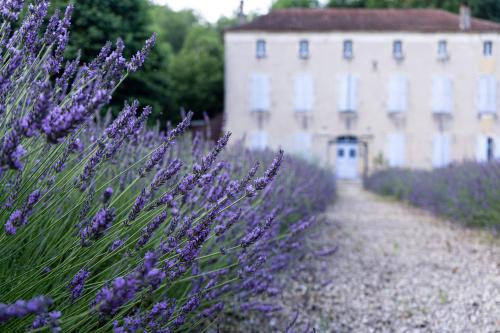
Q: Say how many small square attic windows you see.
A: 6